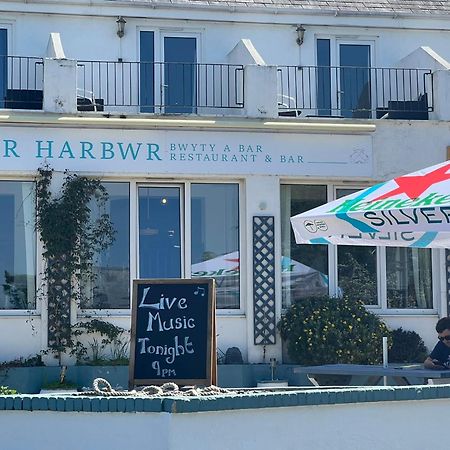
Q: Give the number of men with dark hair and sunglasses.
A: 1